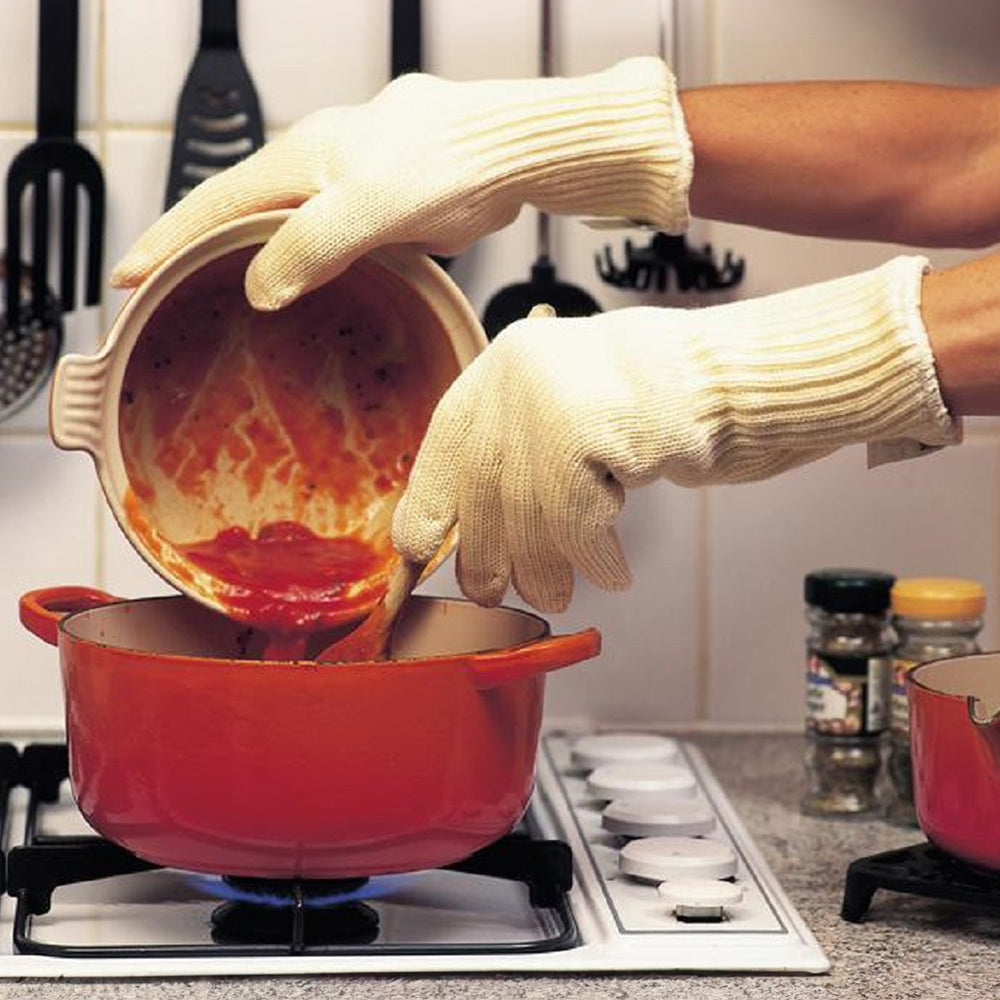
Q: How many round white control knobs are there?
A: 5